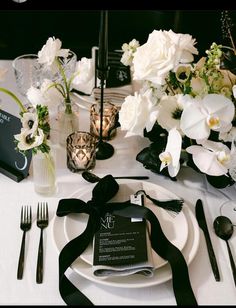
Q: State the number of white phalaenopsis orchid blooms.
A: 3